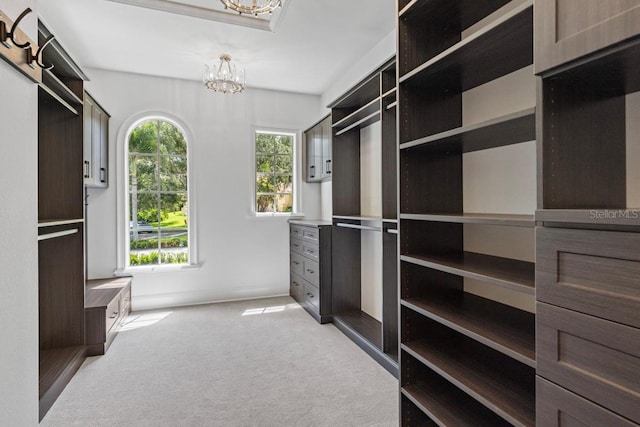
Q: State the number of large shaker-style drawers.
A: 3